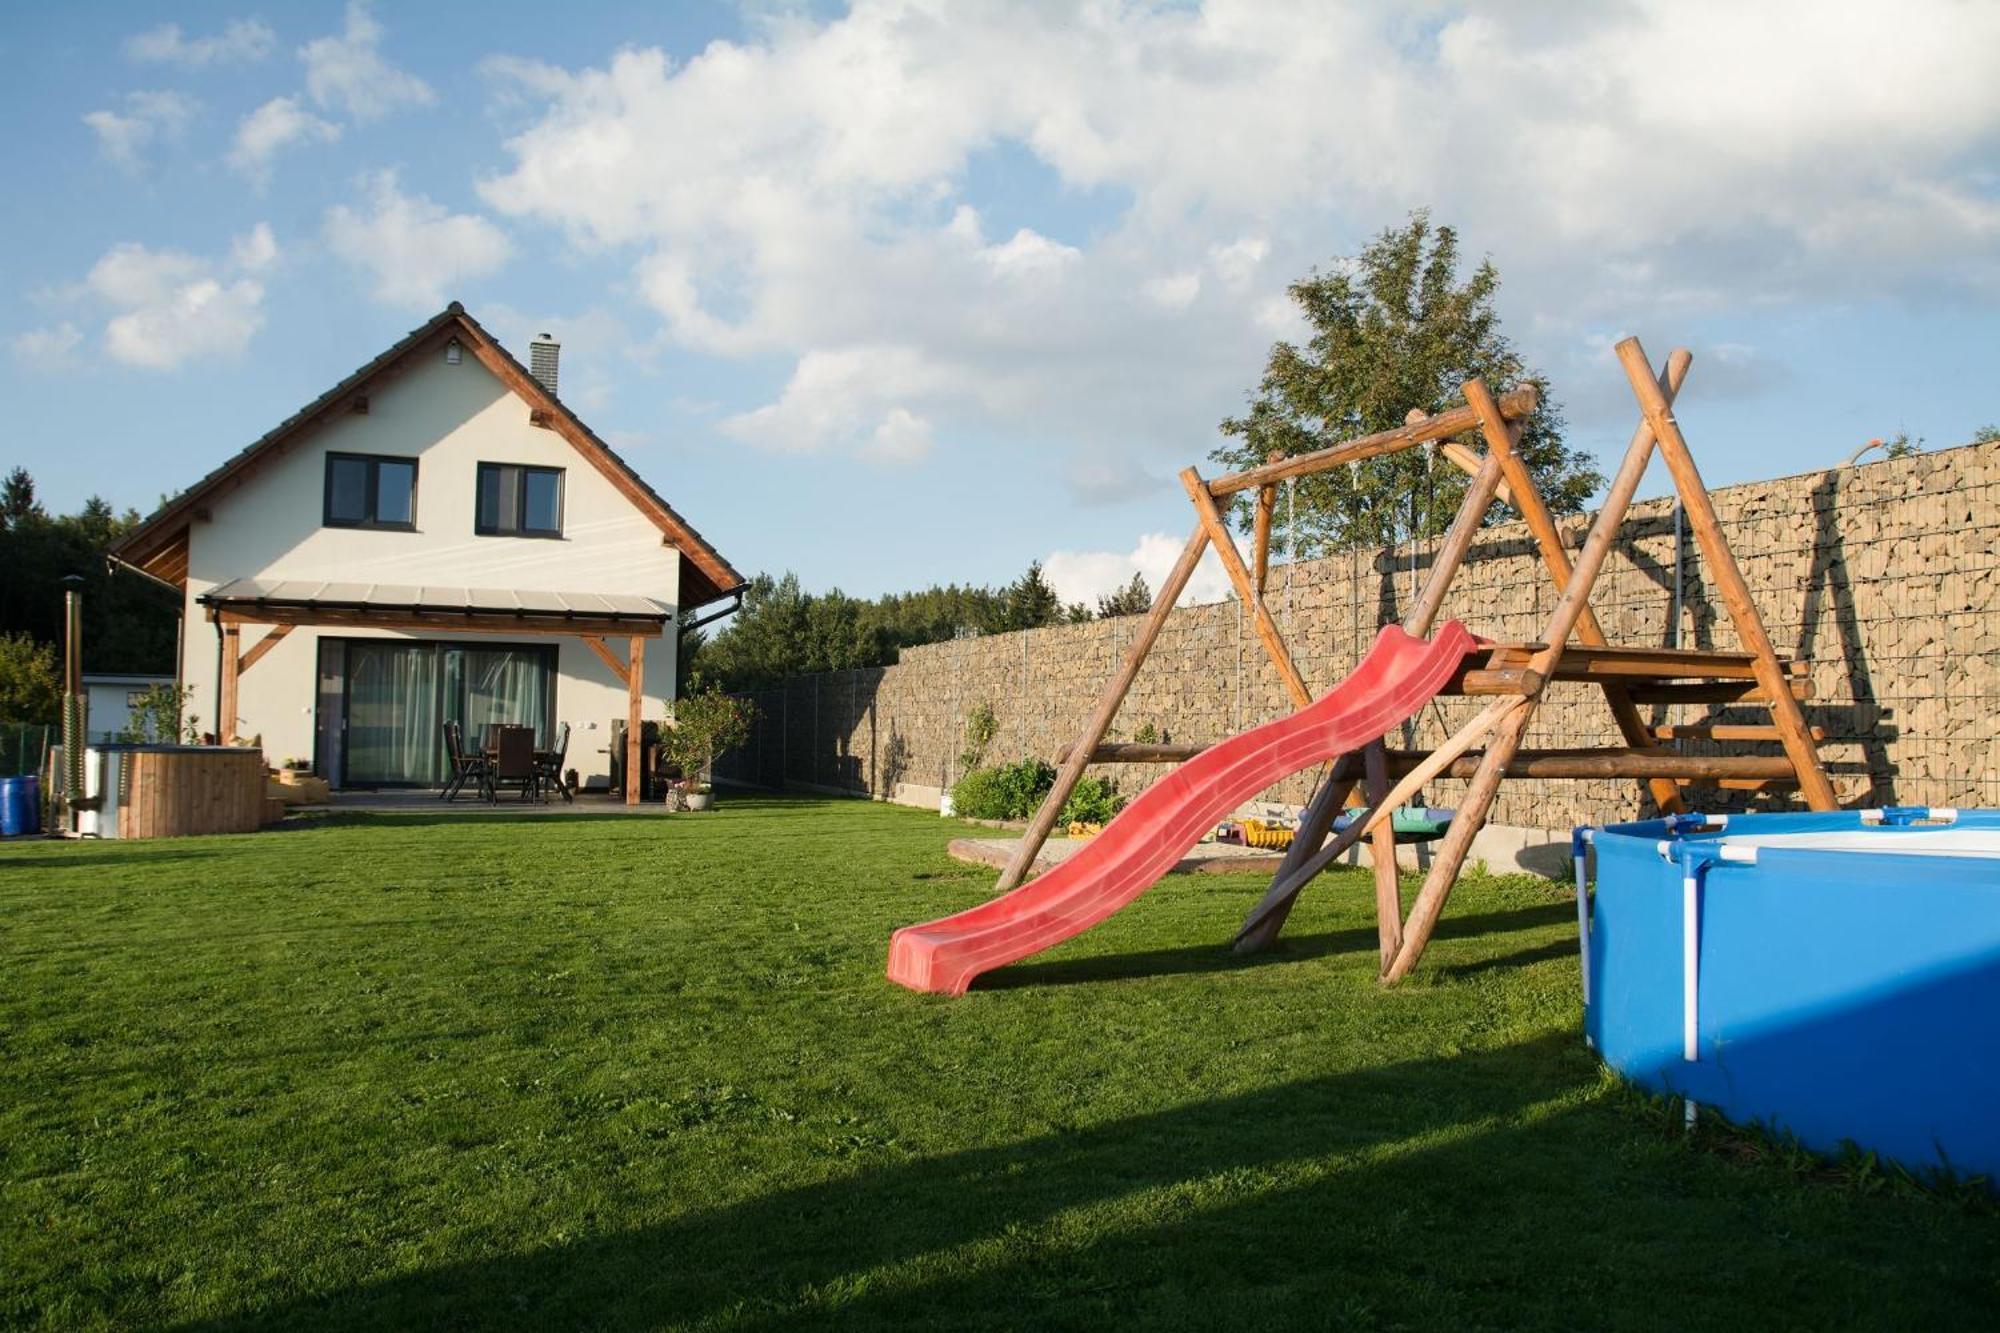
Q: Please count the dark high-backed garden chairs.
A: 4